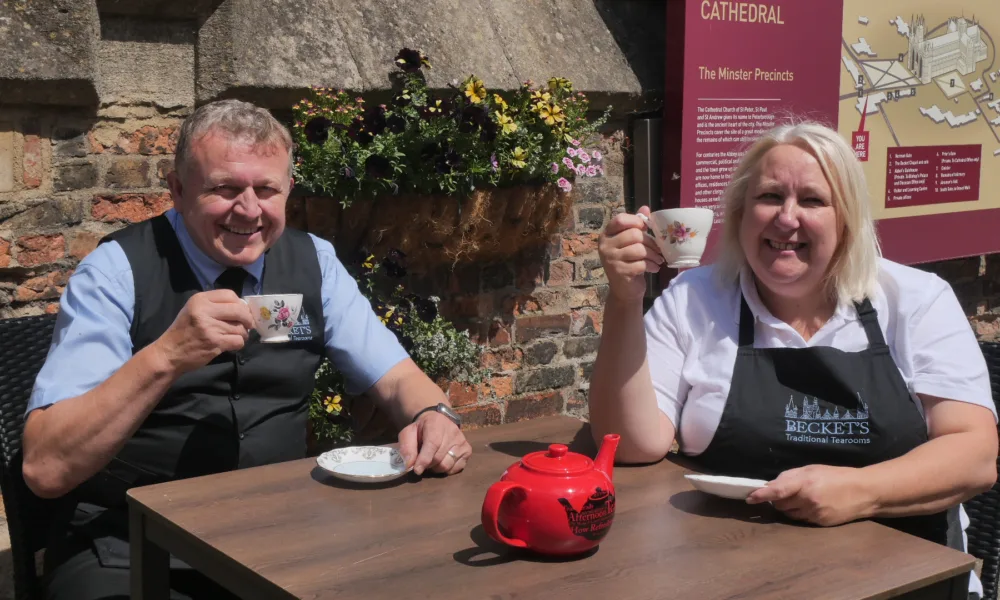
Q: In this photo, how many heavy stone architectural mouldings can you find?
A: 2